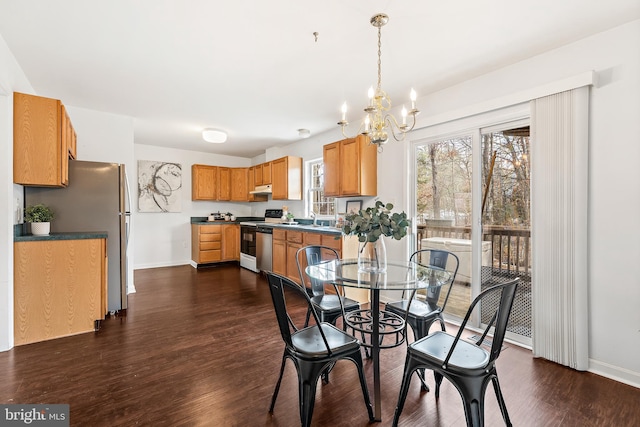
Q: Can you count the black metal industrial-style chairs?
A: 4